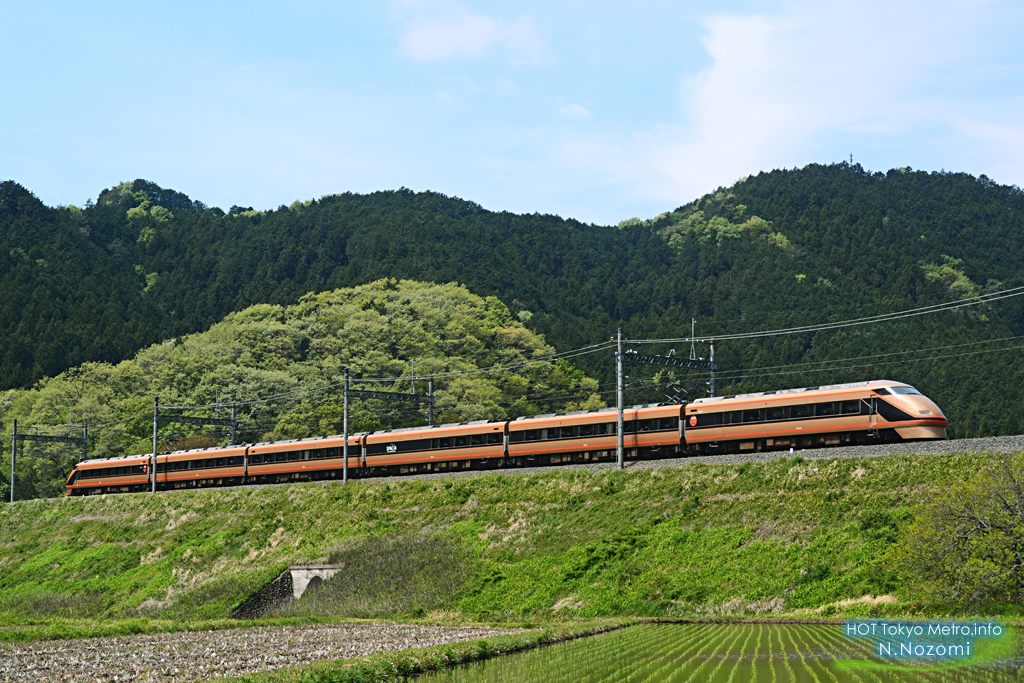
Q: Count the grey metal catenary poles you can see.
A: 8